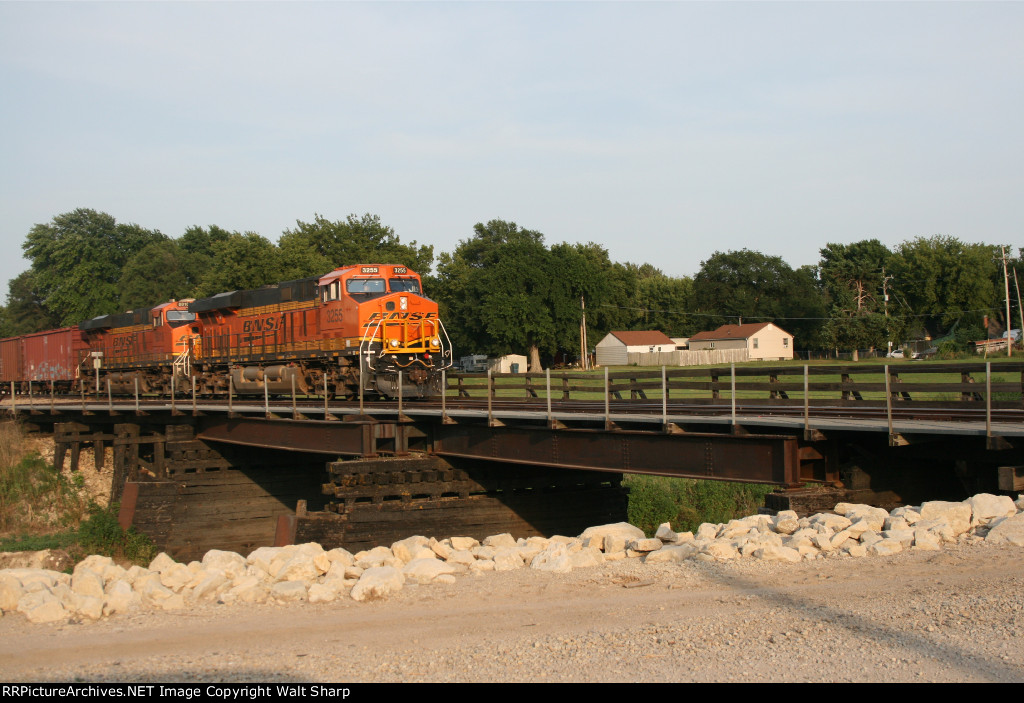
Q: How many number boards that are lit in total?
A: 2